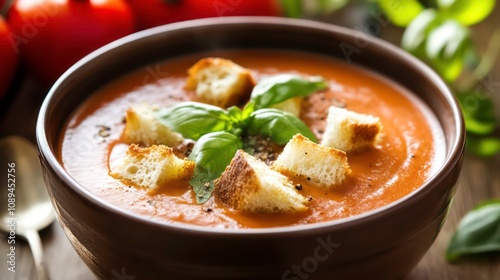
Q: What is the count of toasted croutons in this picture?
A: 7